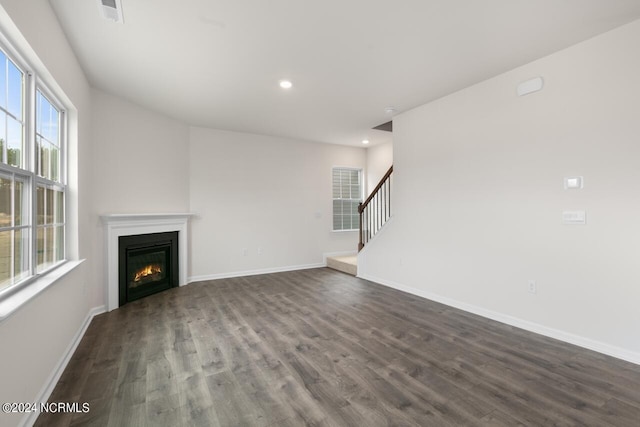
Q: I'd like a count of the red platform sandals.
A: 0